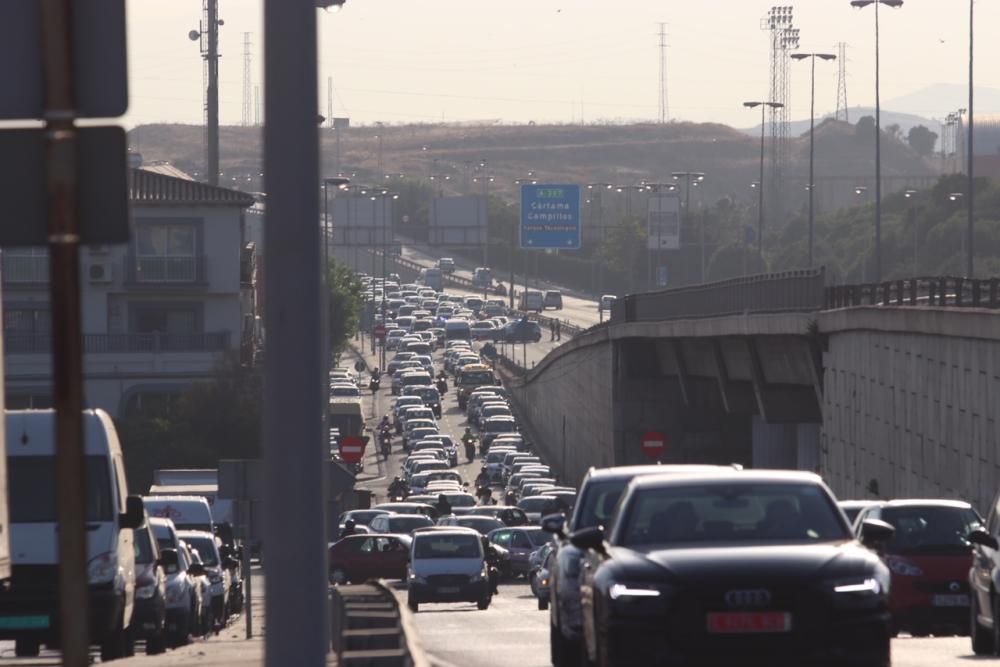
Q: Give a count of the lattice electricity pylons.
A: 3